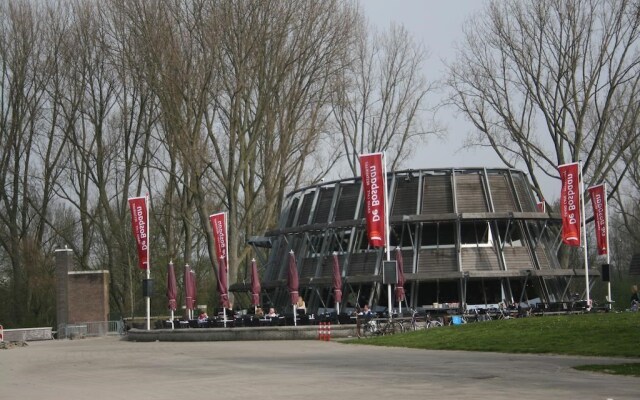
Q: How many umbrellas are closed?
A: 8